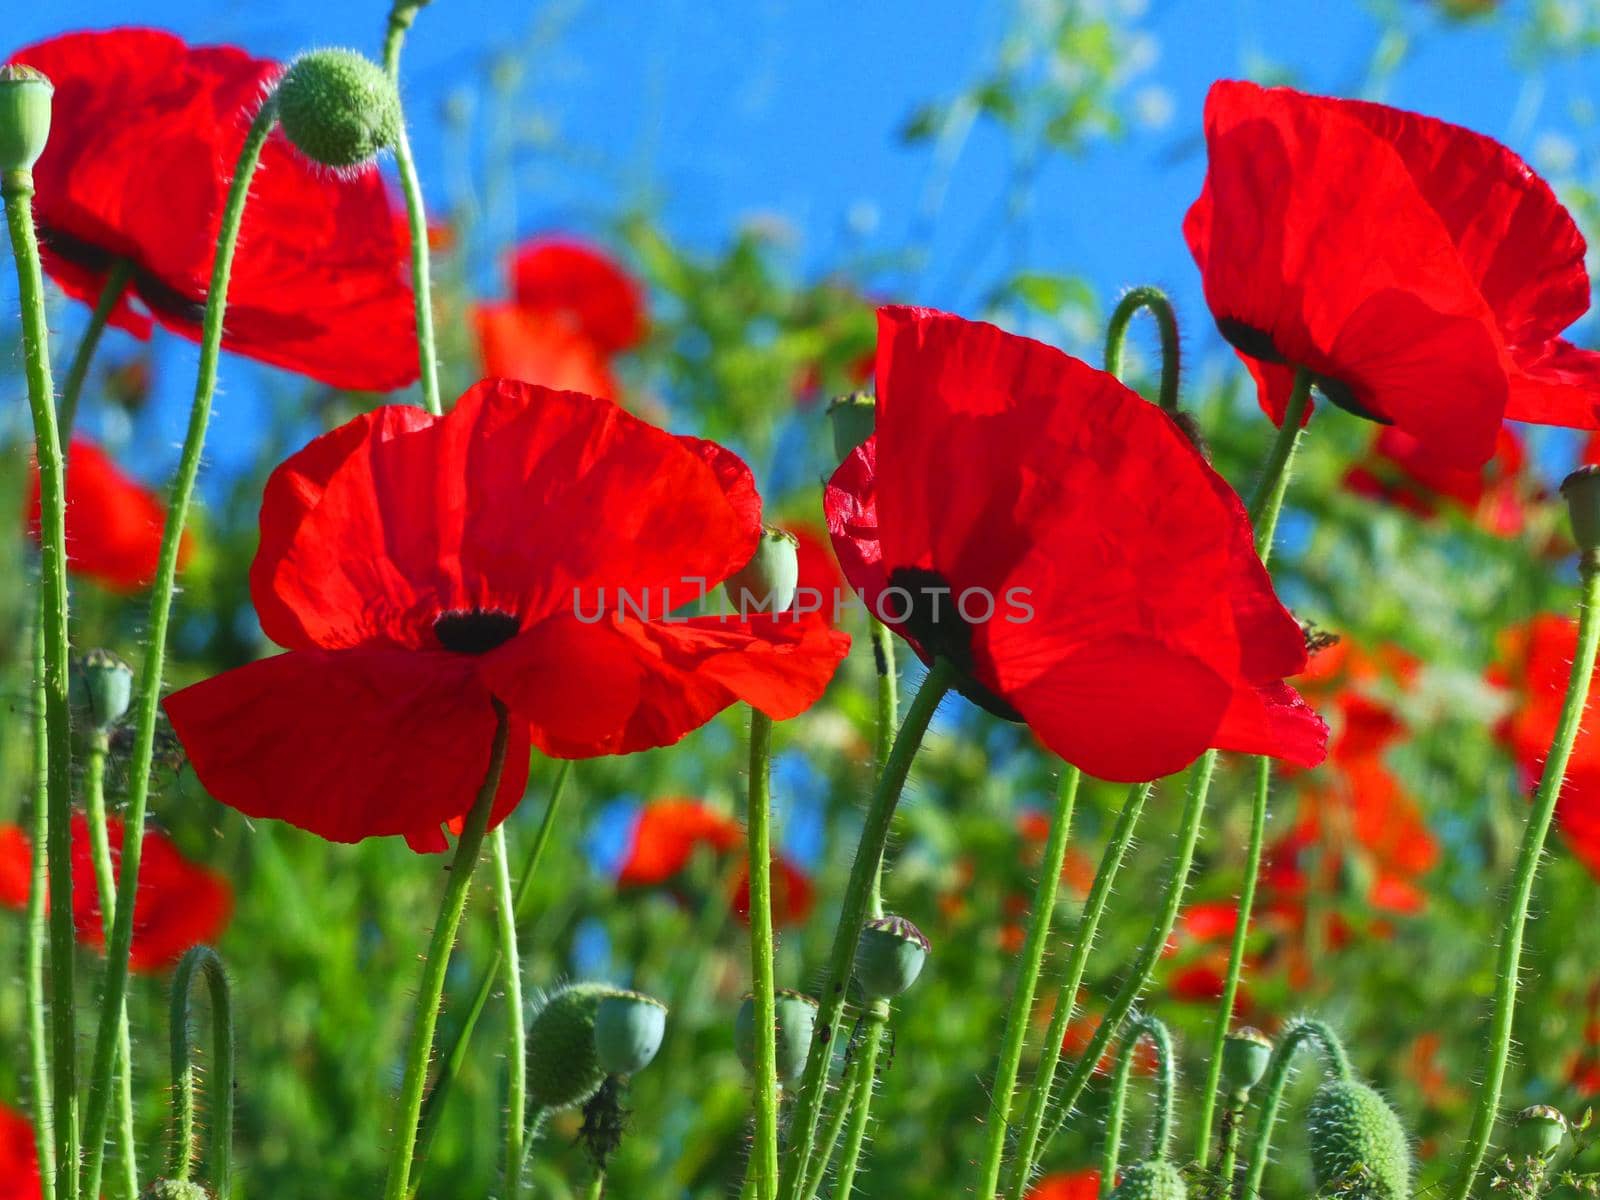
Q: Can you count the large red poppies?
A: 4